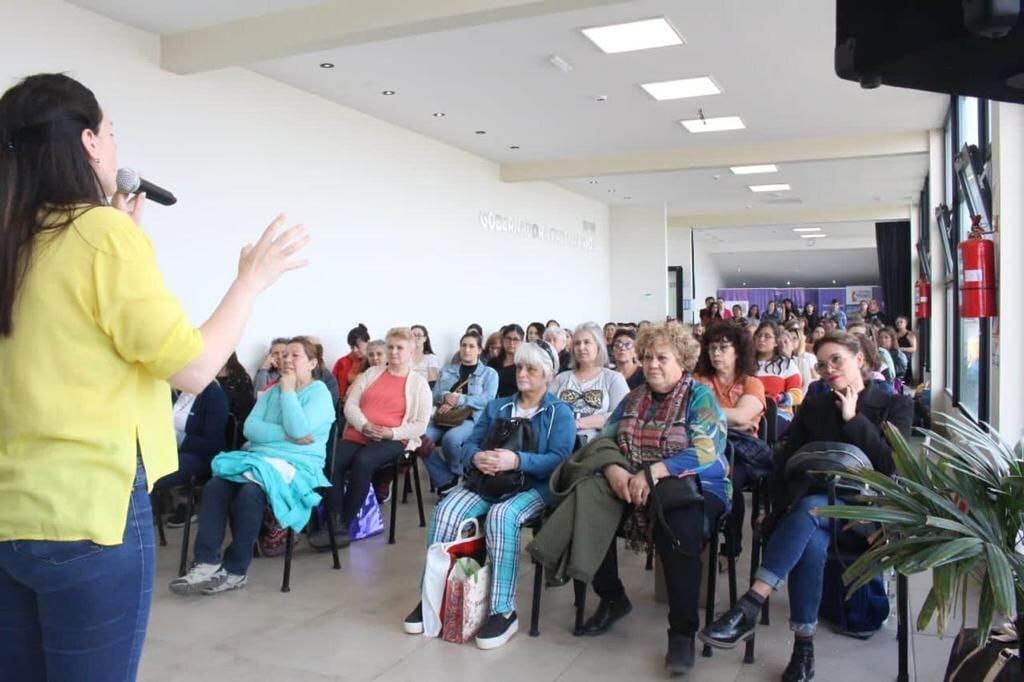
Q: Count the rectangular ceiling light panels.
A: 7